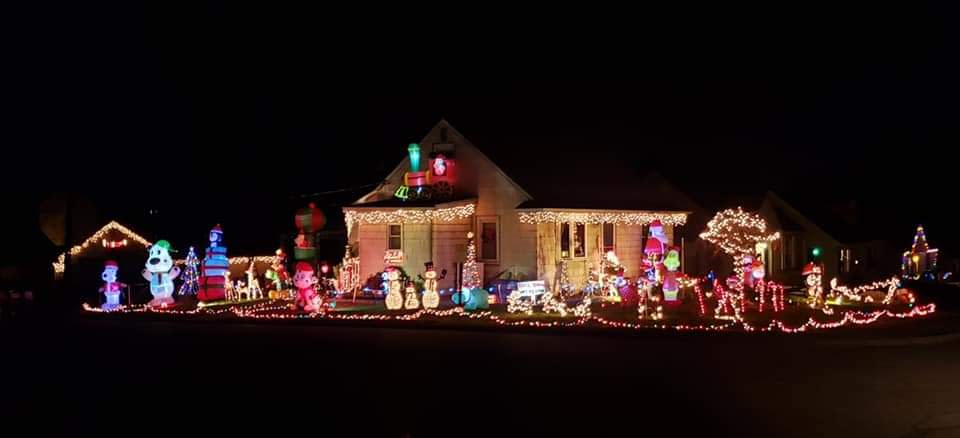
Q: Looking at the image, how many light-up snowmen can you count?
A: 3